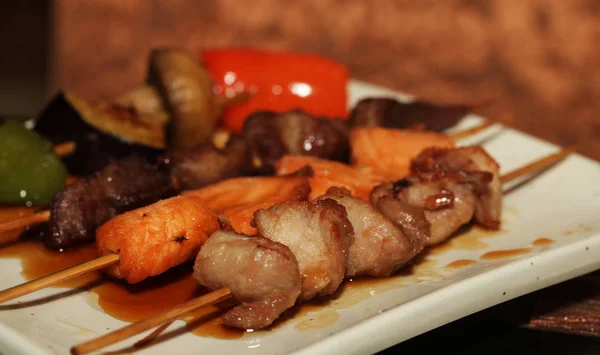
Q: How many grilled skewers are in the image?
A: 4